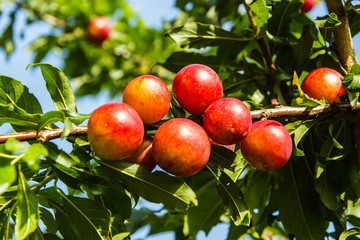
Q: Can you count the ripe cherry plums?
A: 11